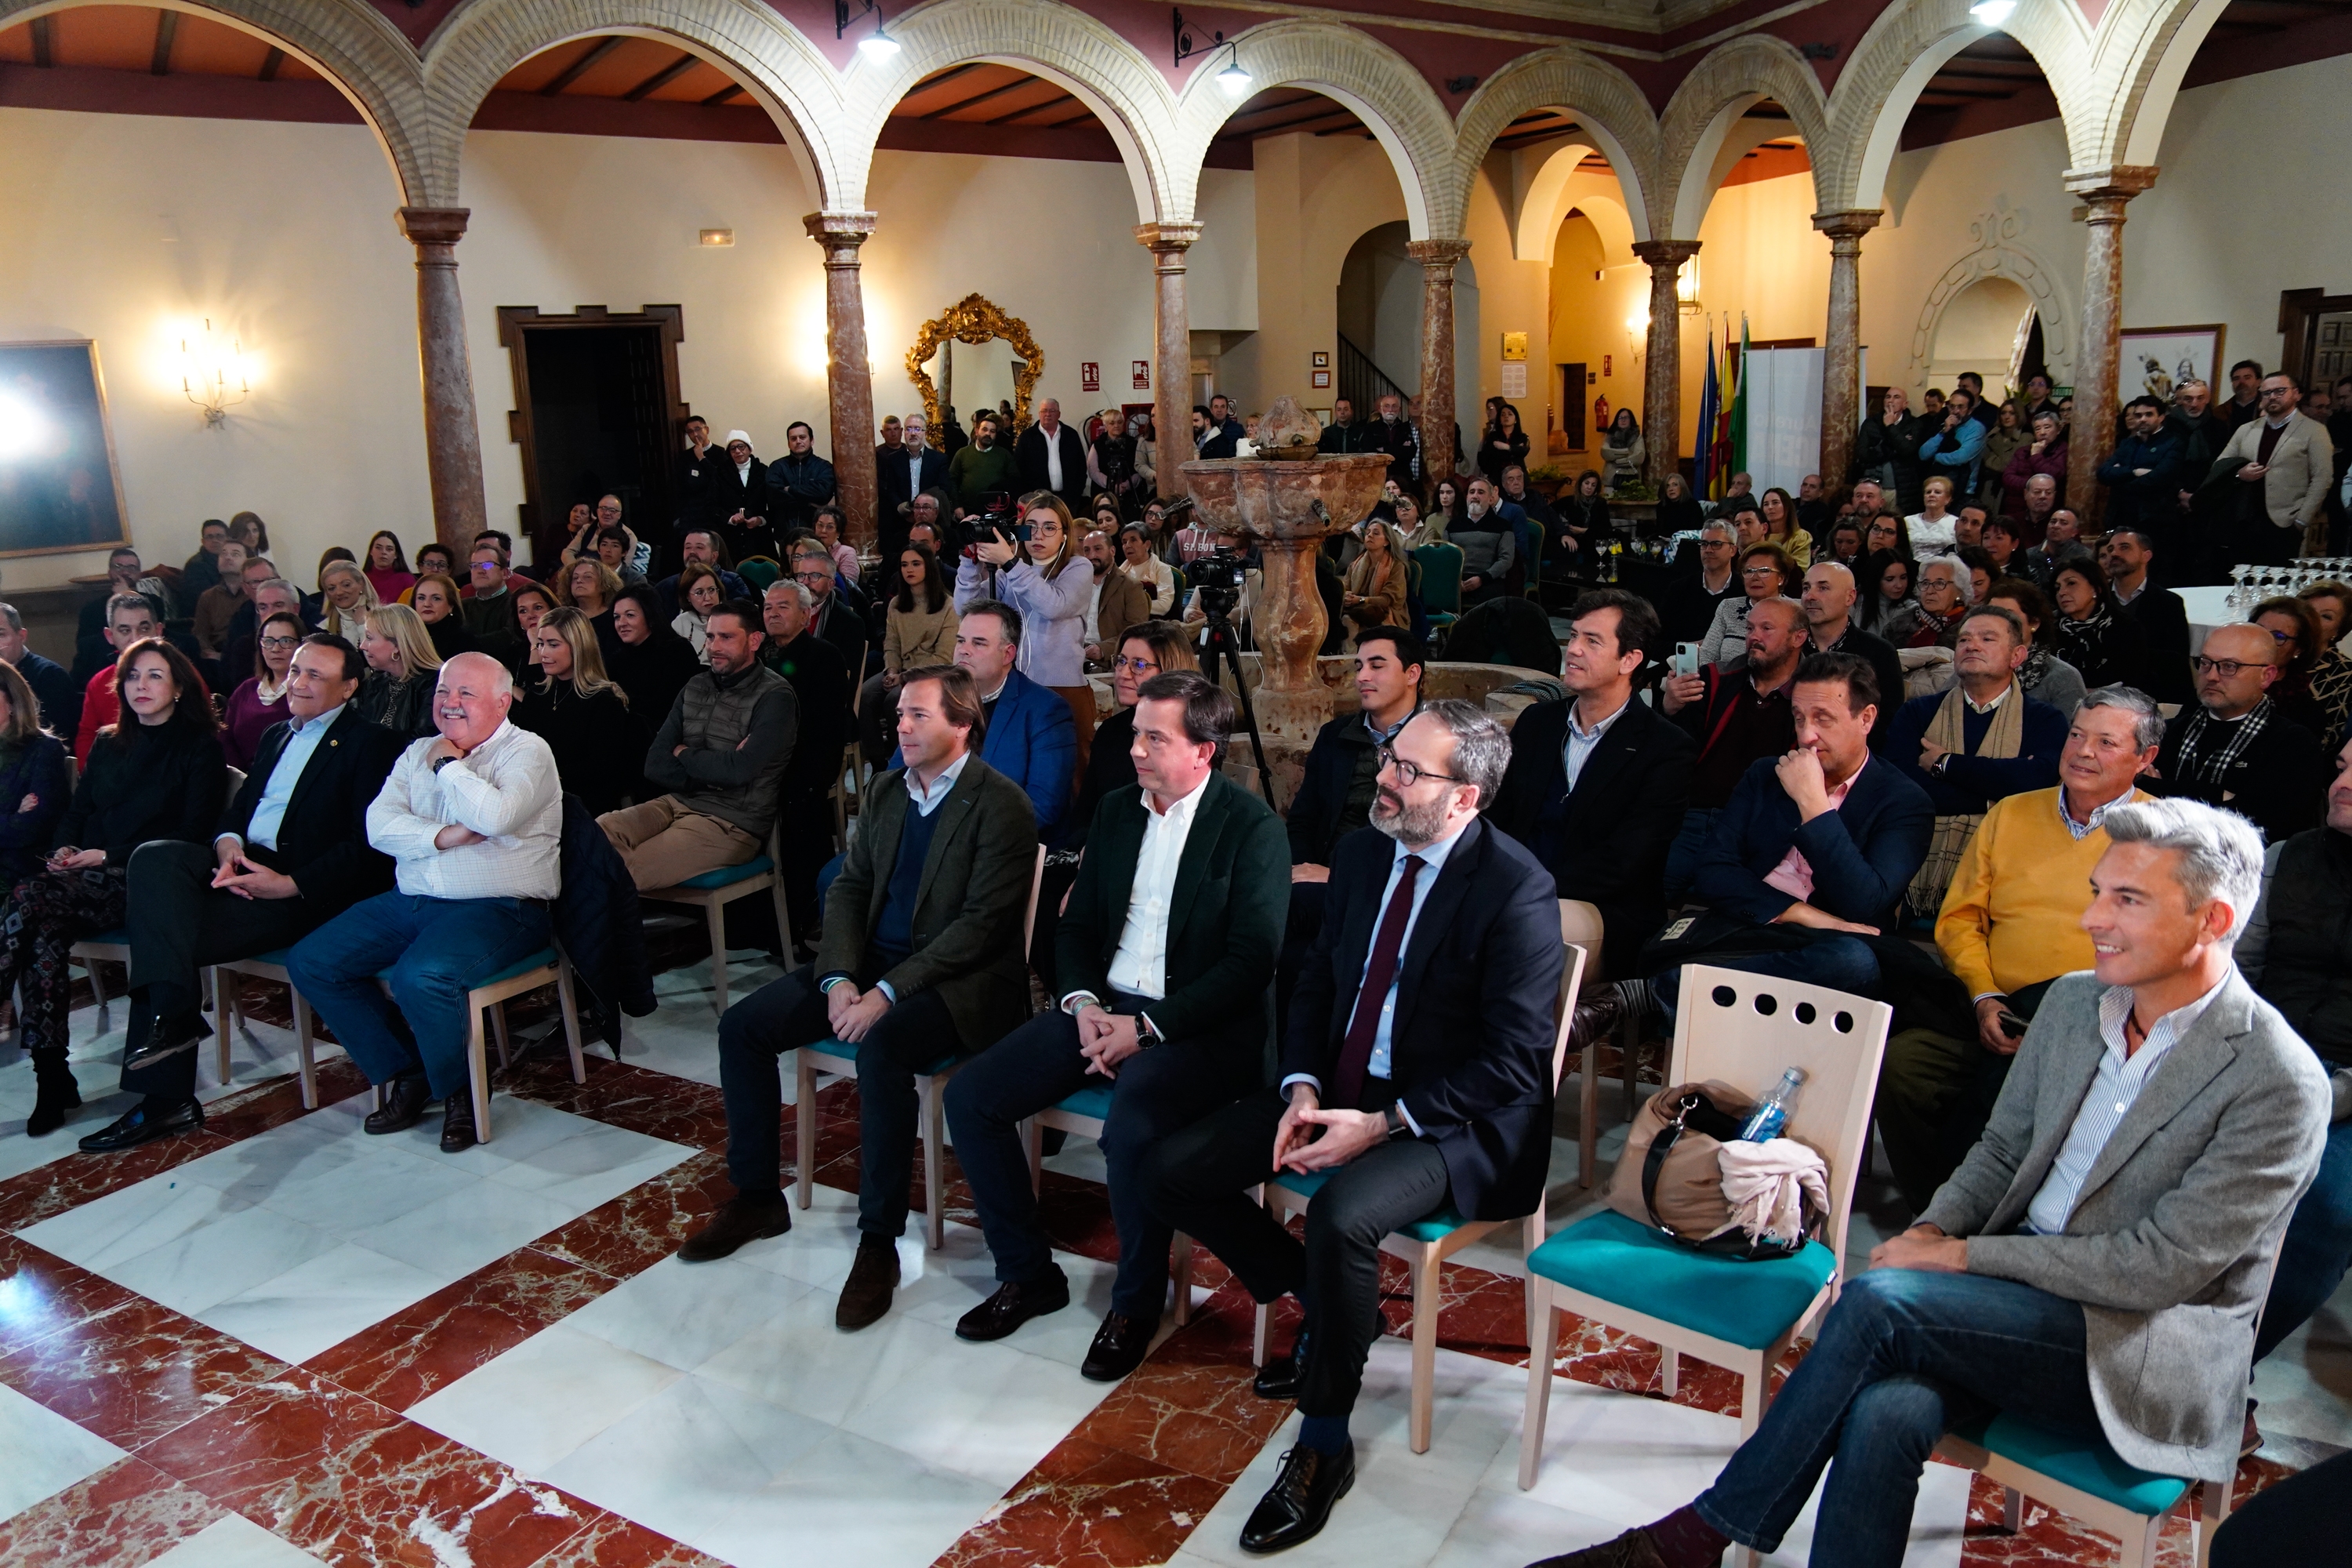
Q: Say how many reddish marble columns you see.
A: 7